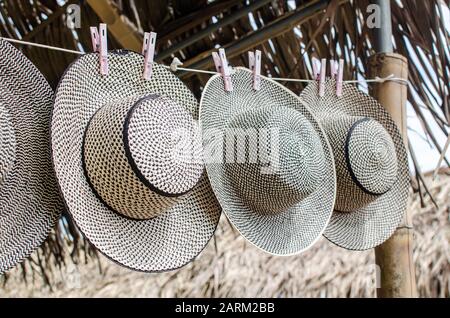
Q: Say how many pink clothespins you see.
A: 6